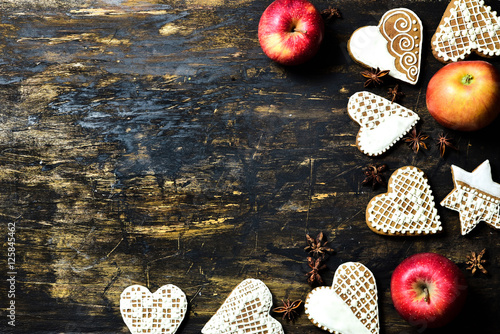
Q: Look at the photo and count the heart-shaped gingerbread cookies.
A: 7